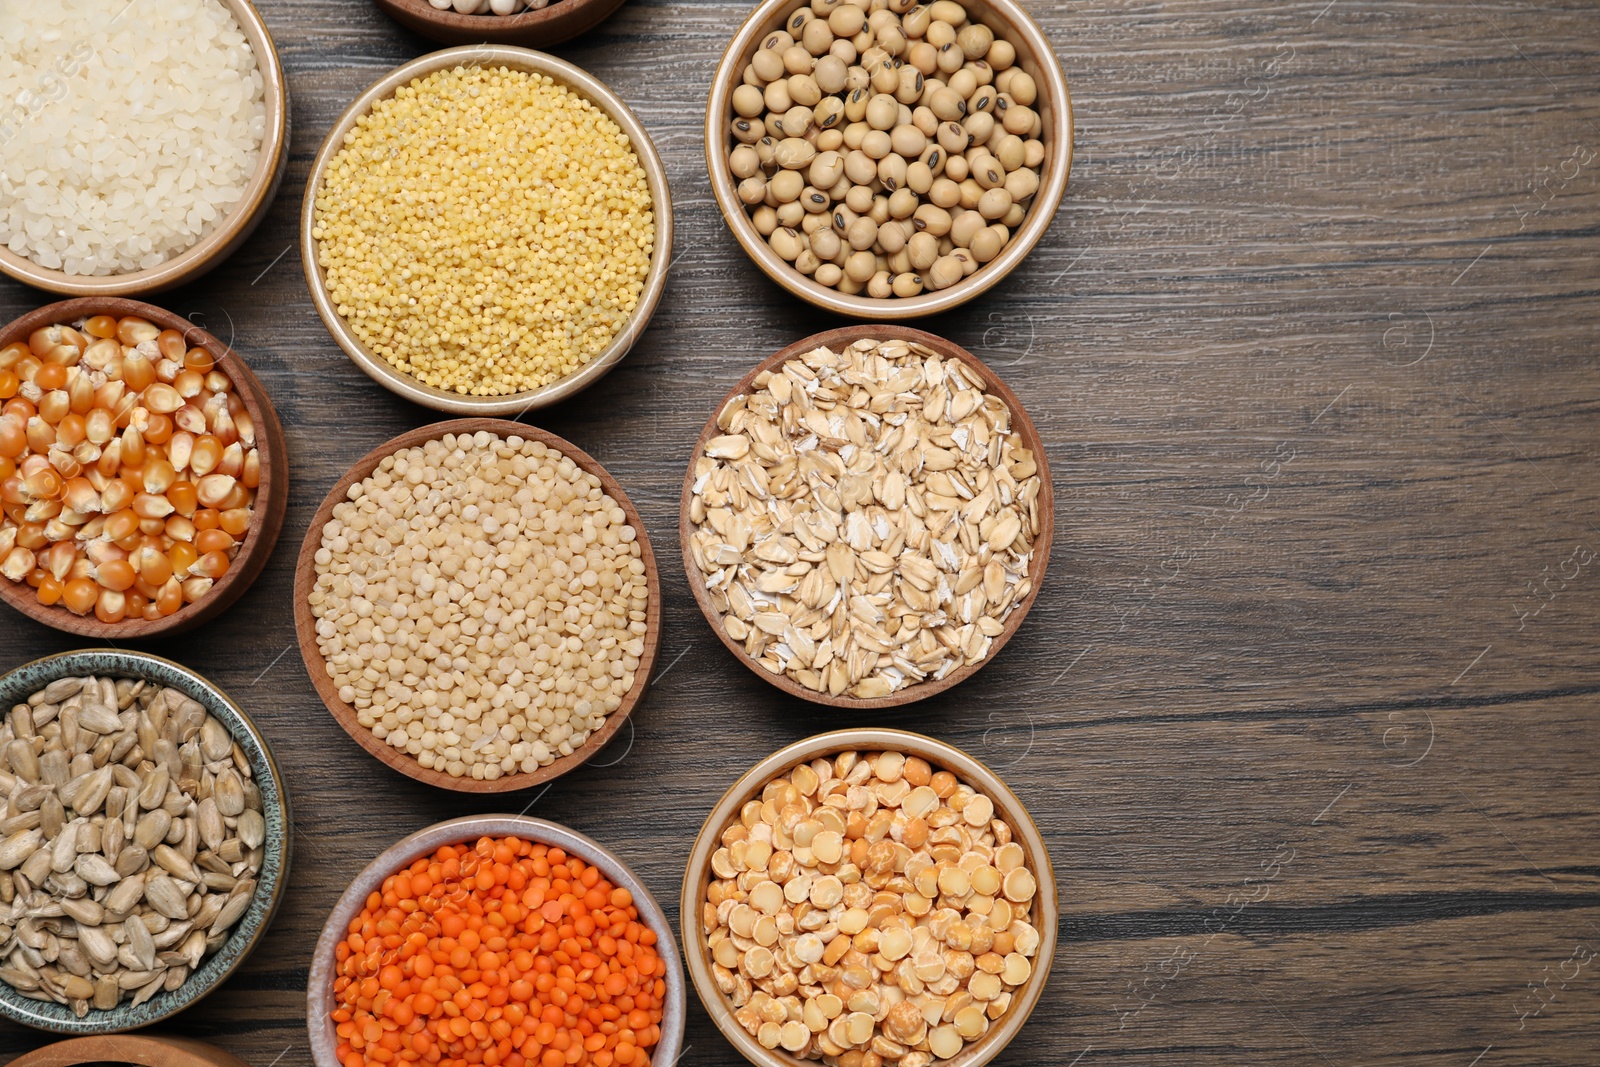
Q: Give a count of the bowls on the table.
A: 11